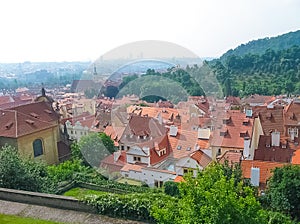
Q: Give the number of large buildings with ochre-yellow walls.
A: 1